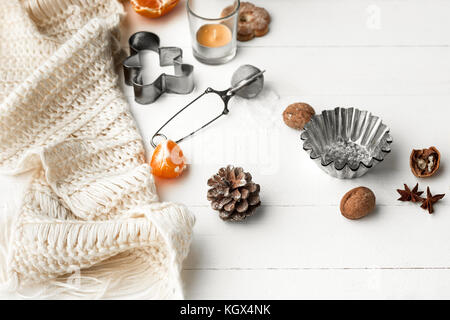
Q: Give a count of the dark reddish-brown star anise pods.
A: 2